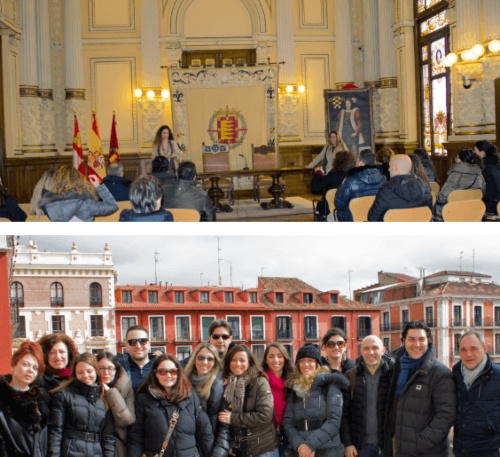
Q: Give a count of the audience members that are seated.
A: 15